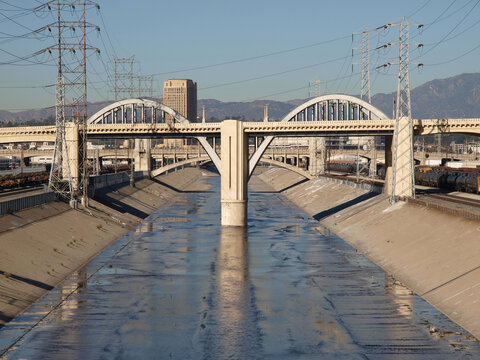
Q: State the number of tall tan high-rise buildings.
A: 1